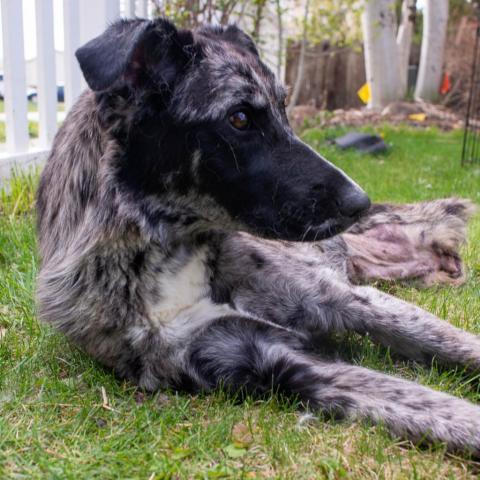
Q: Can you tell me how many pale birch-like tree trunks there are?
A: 3